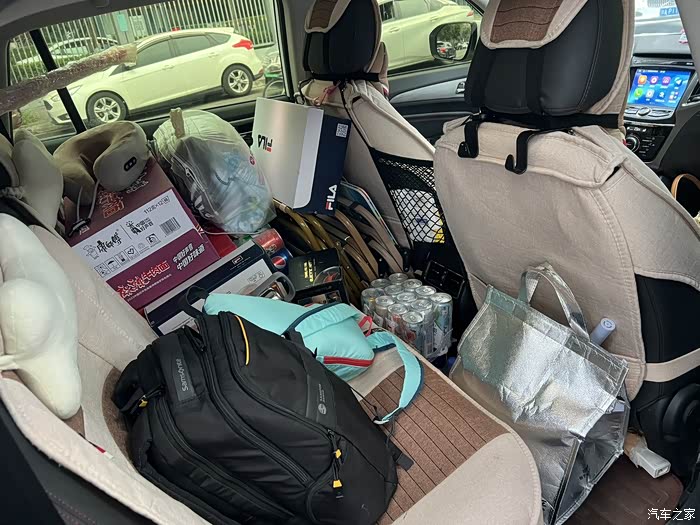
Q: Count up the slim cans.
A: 12